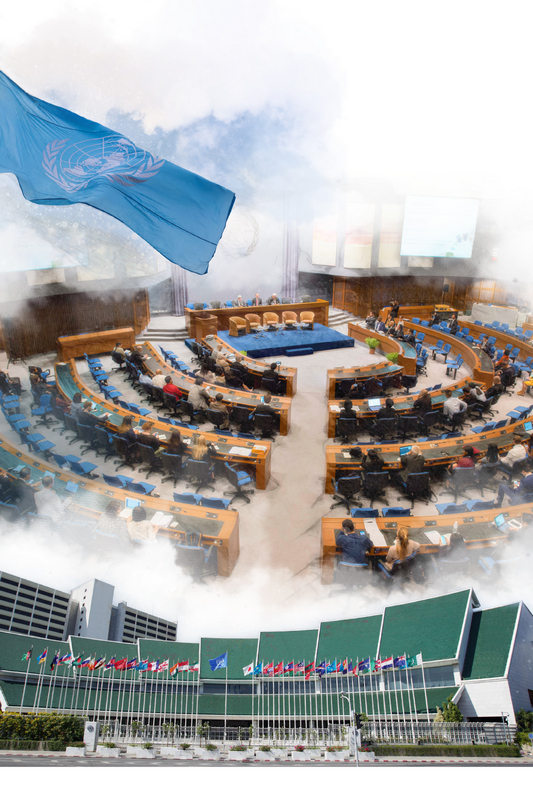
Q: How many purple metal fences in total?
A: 0